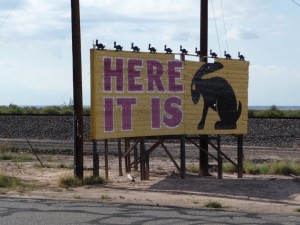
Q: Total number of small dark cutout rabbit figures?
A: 10